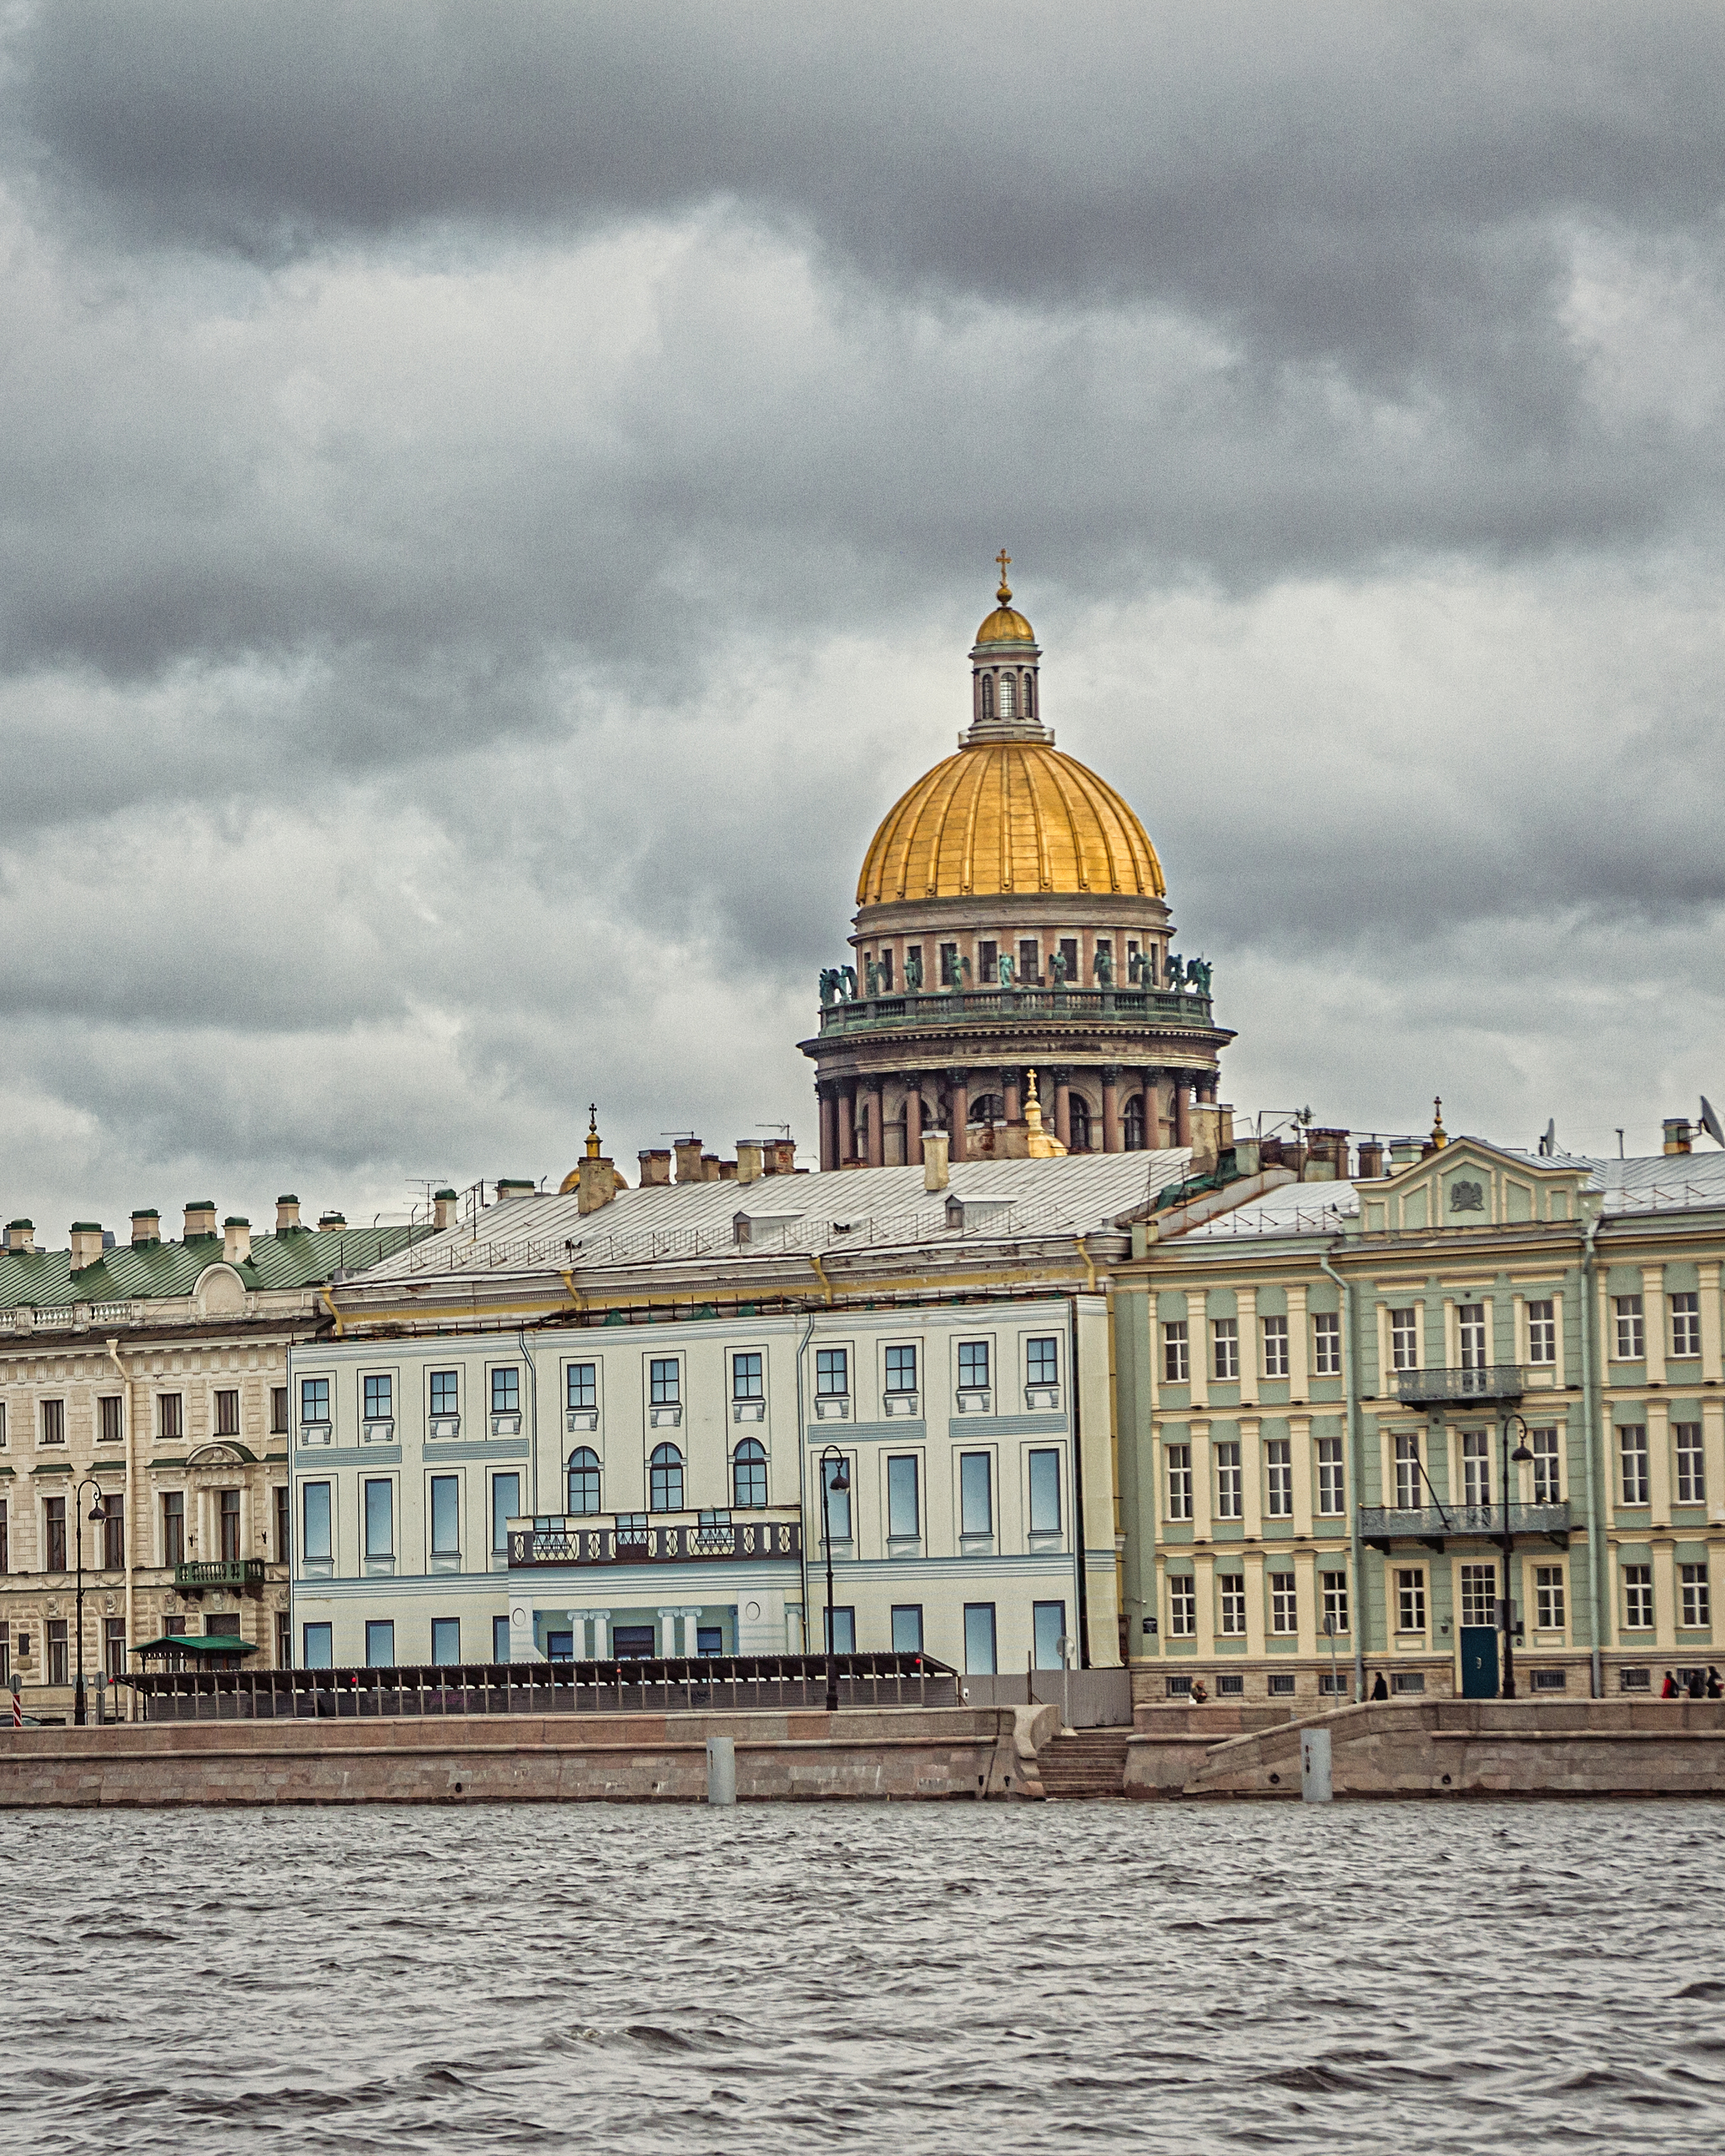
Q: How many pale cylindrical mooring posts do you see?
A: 2